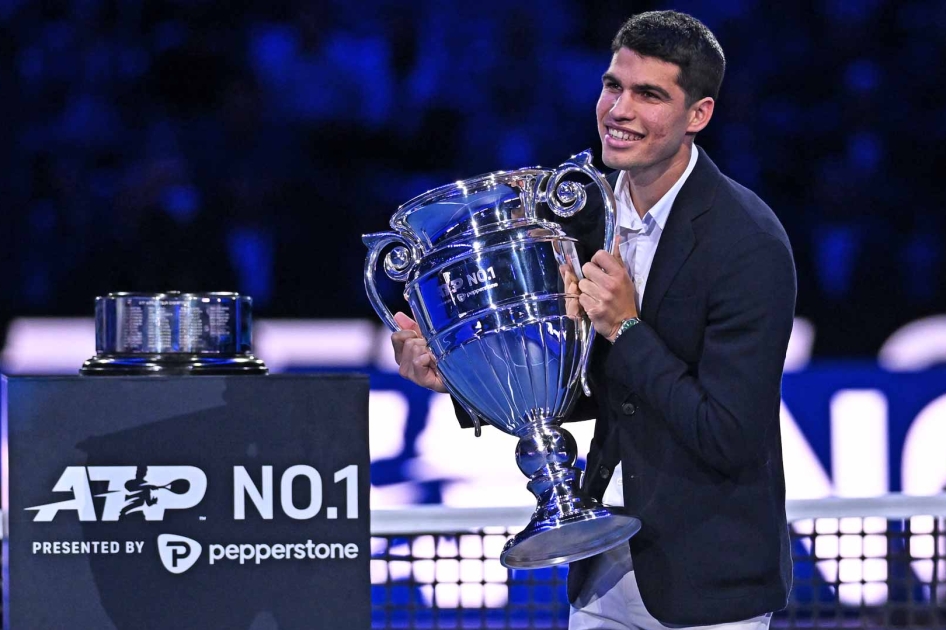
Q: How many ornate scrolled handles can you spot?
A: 2